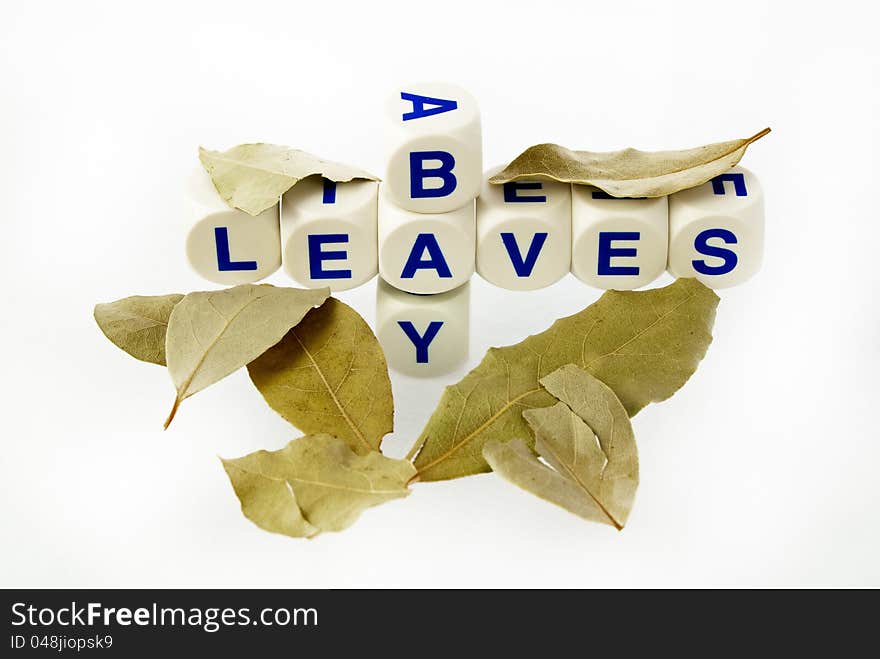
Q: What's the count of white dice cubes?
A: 8